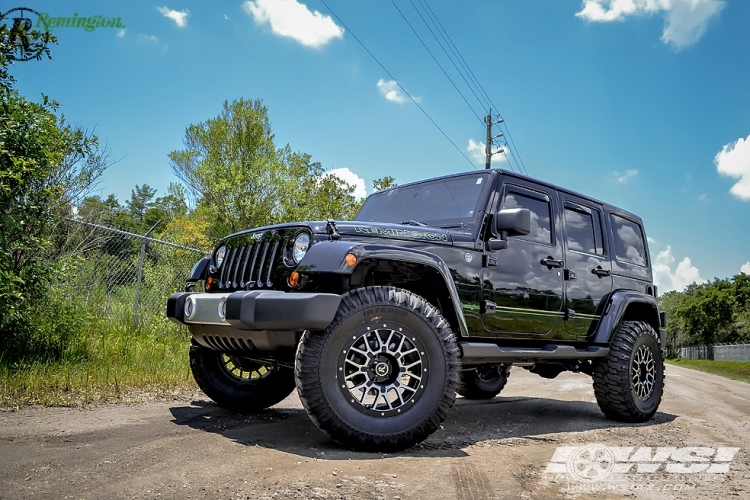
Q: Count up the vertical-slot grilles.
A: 1